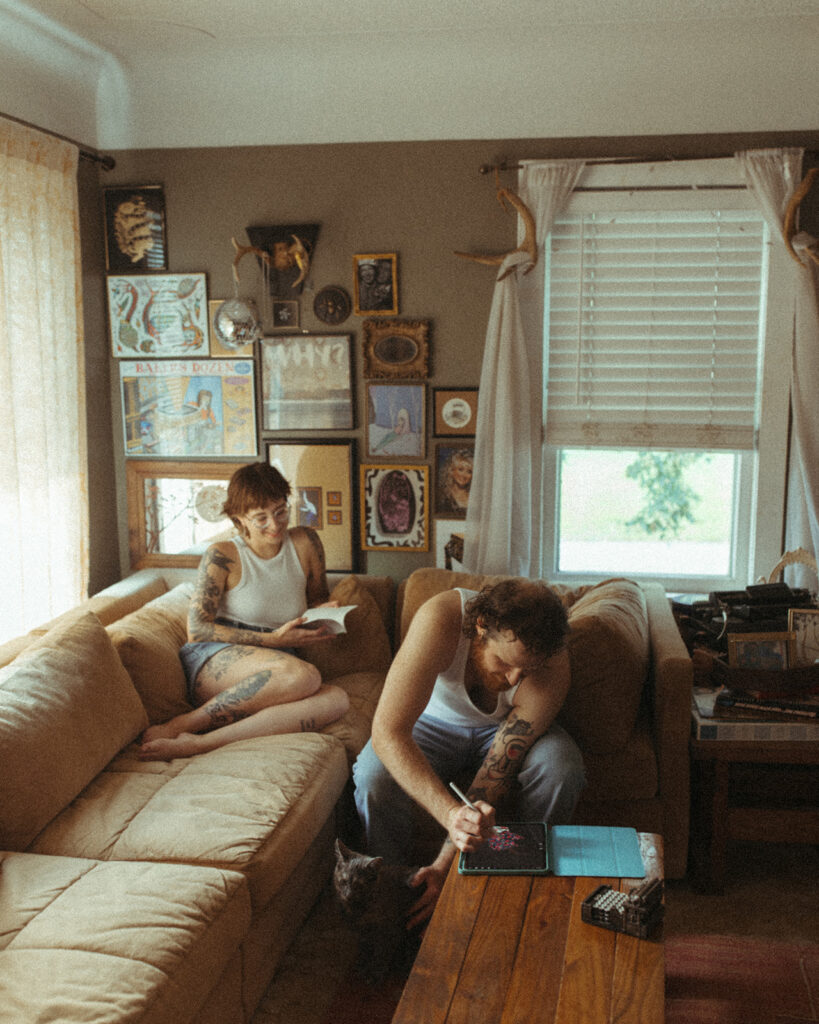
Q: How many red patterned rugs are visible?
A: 1